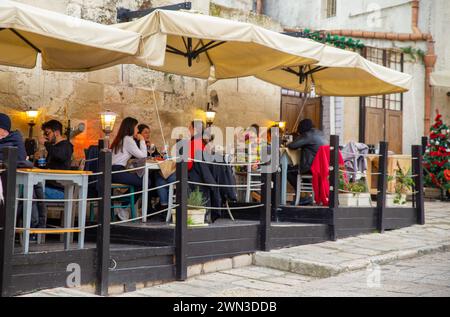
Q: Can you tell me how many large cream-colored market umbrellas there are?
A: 3